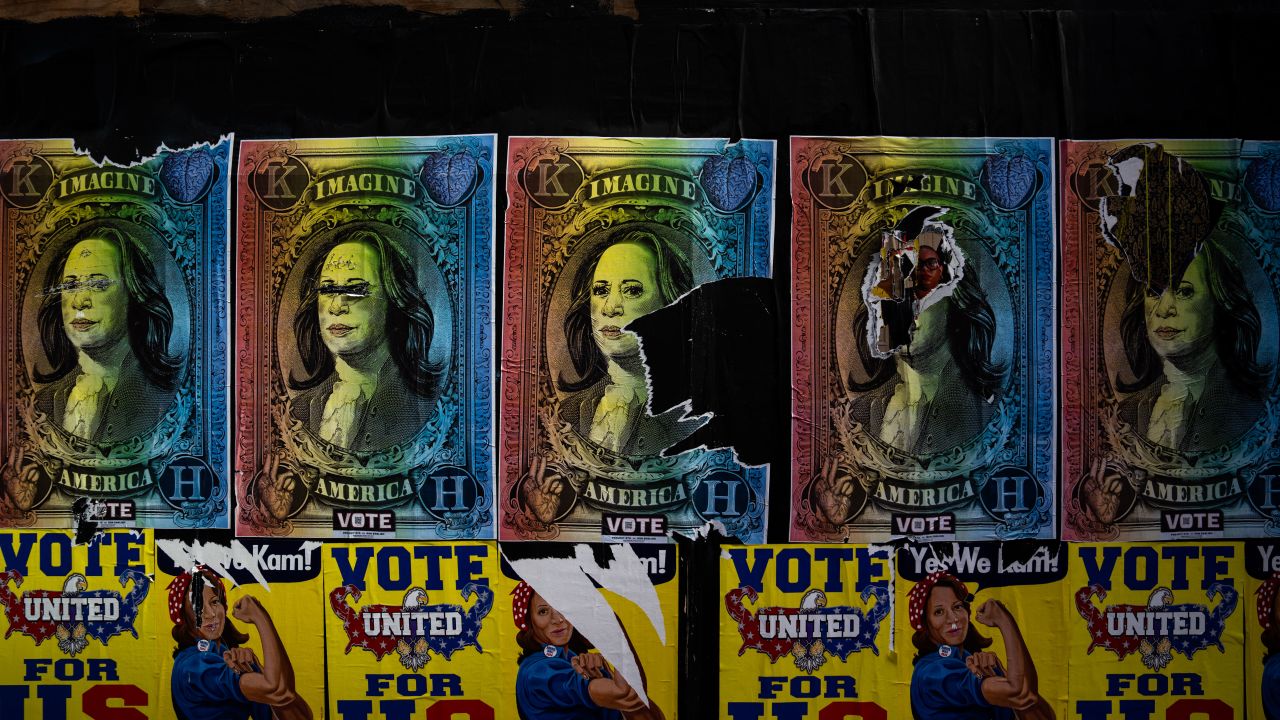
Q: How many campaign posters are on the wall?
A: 13